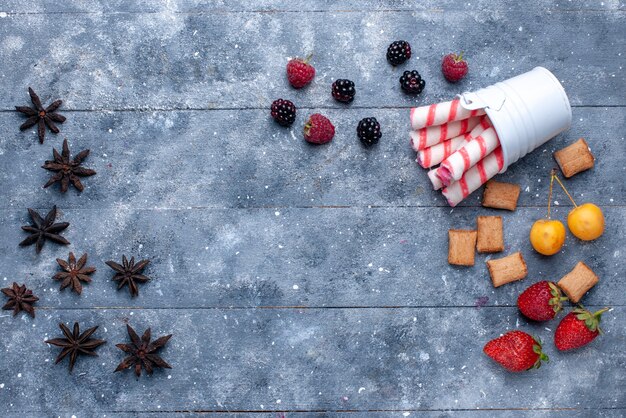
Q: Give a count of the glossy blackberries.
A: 5